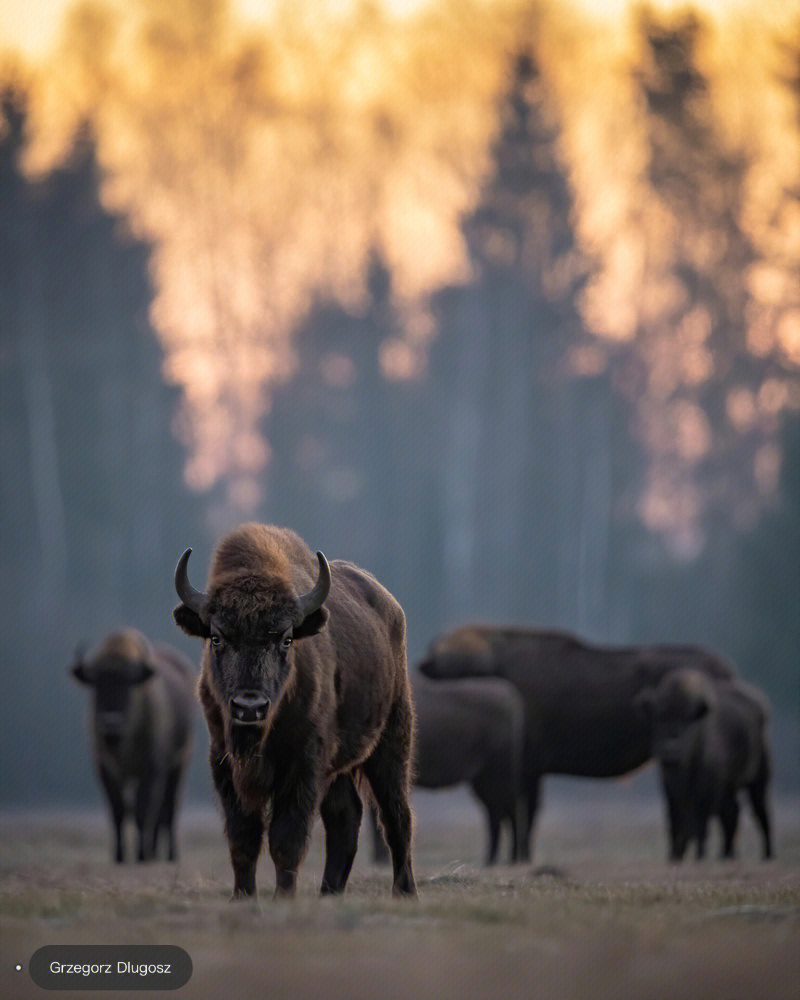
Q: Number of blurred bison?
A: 4